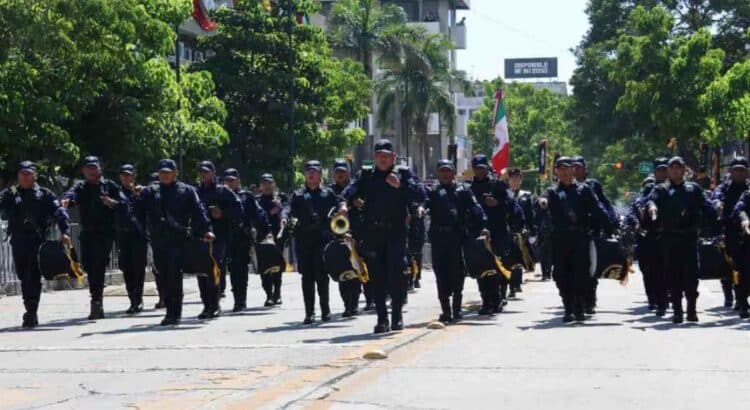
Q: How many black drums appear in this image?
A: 8